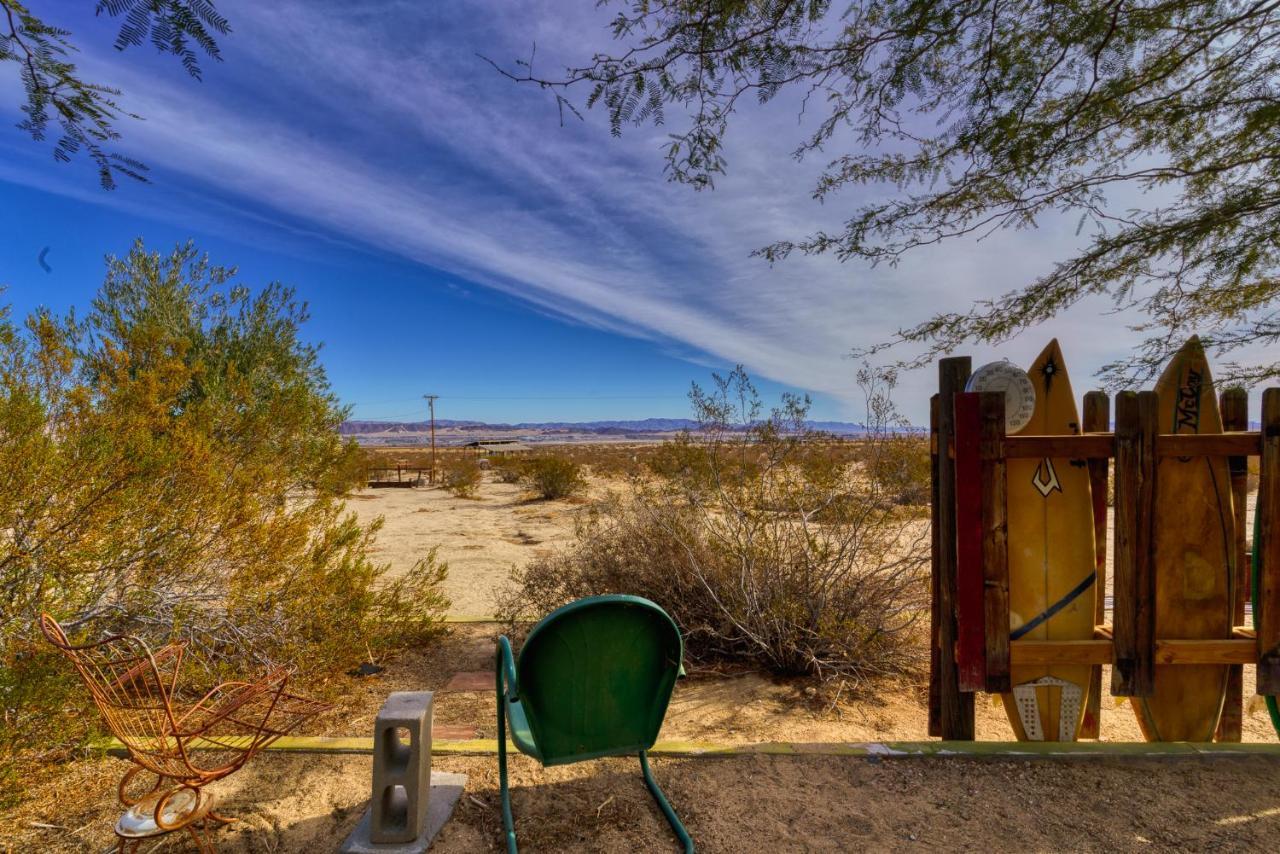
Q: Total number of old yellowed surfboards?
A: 2